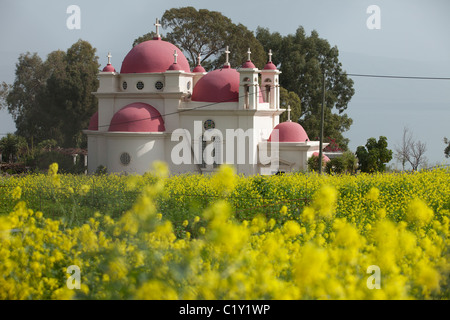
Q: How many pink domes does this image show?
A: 11